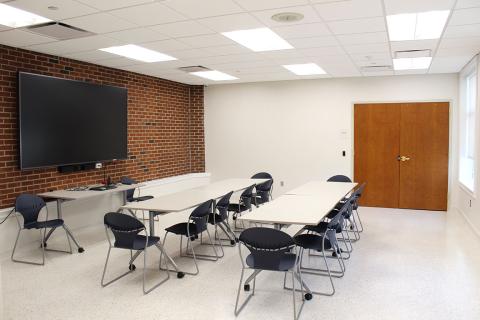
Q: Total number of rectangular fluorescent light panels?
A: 7